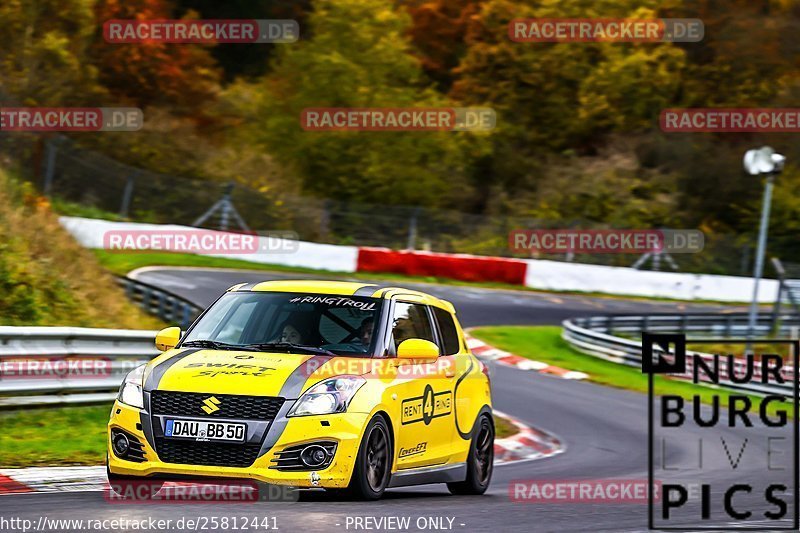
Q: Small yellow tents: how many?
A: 0